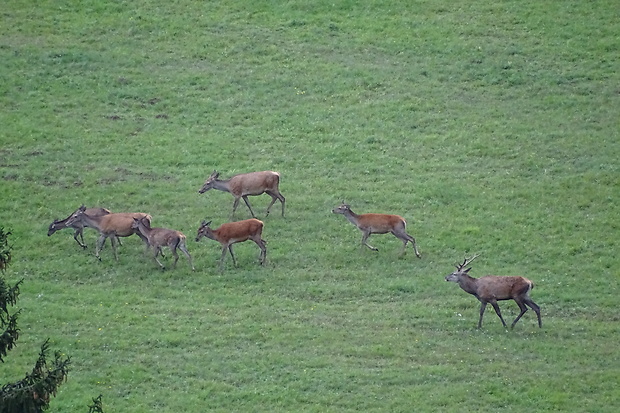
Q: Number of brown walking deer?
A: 7